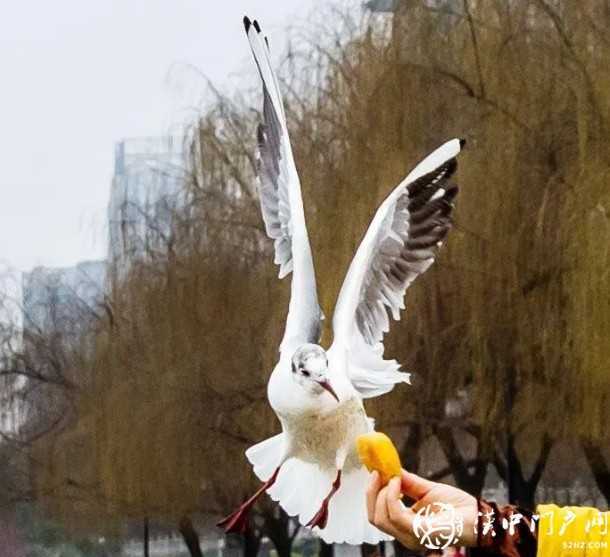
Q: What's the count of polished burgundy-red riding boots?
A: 0